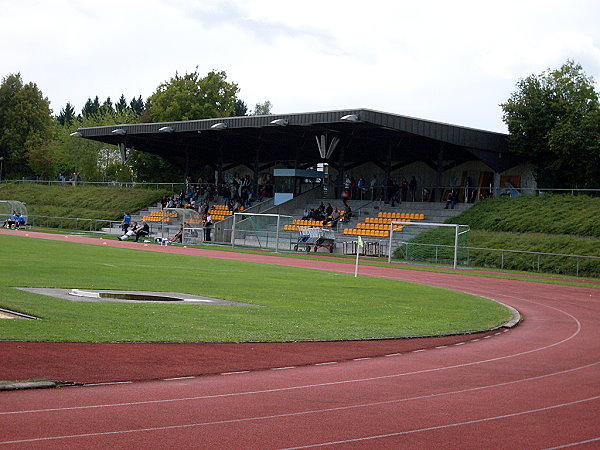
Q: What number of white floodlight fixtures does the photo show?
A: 6